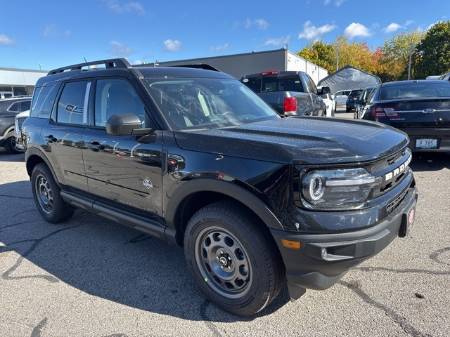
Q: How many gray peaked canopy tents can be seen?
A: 1